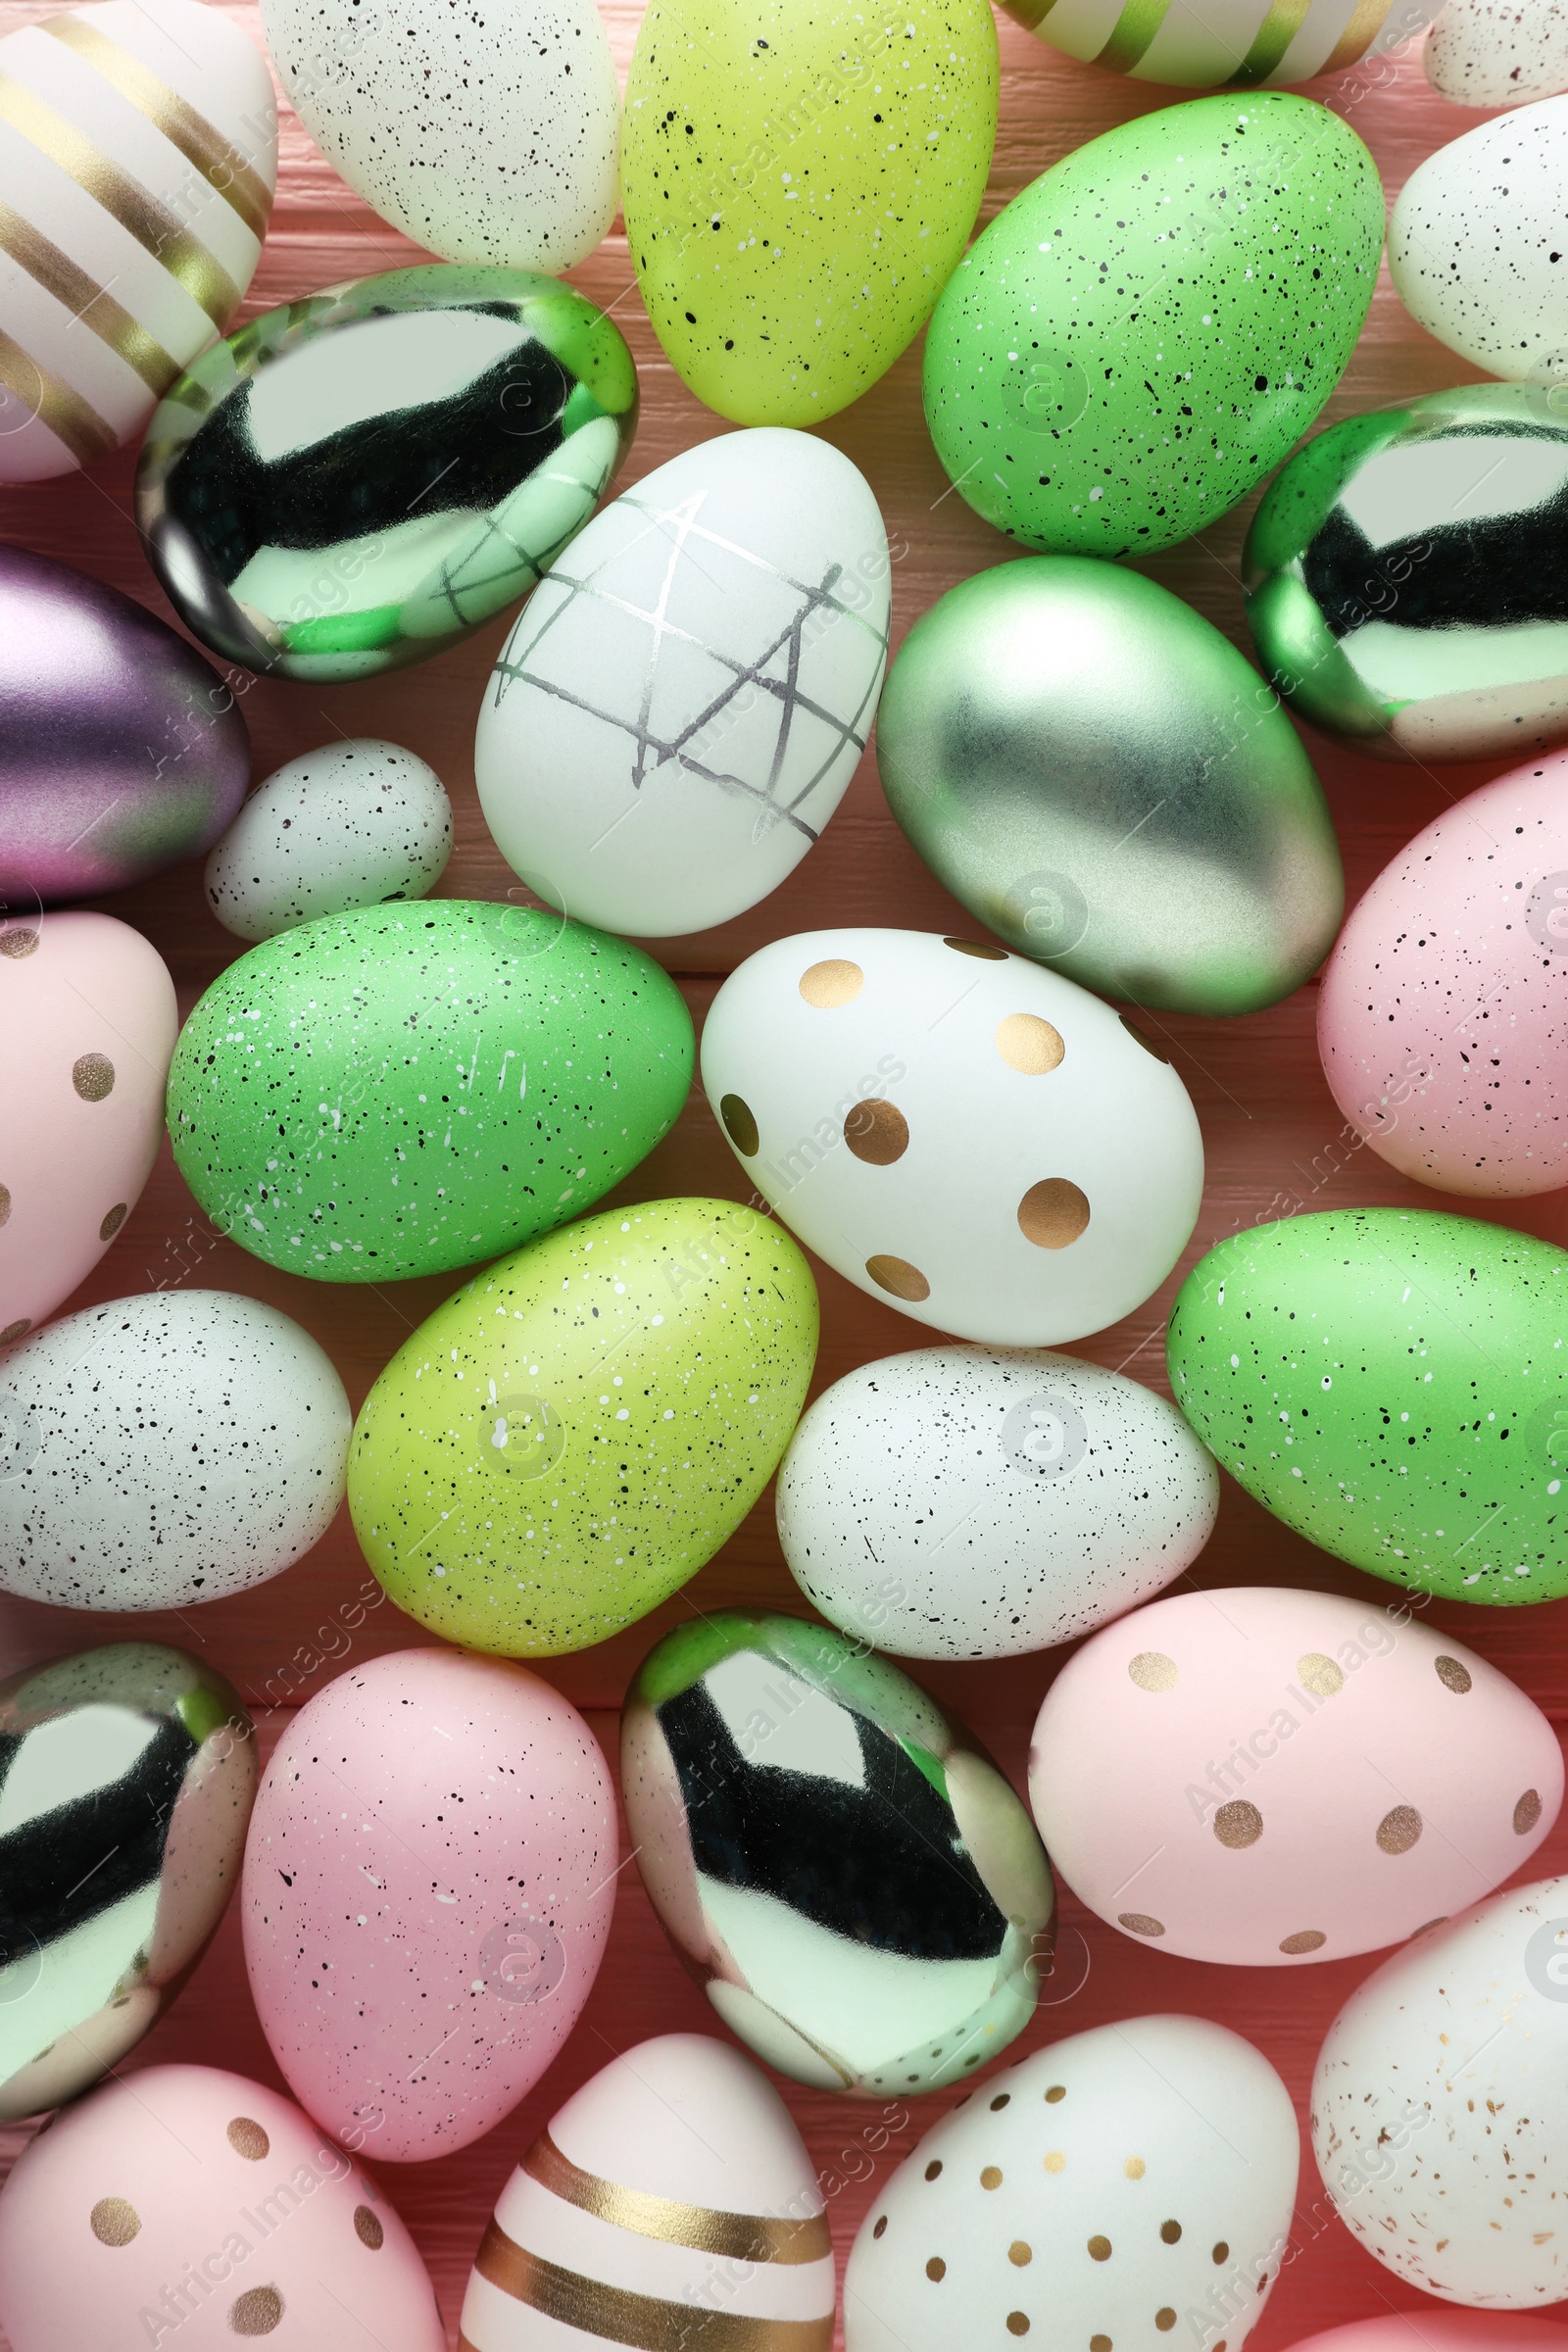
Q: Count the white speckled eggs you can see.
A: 7